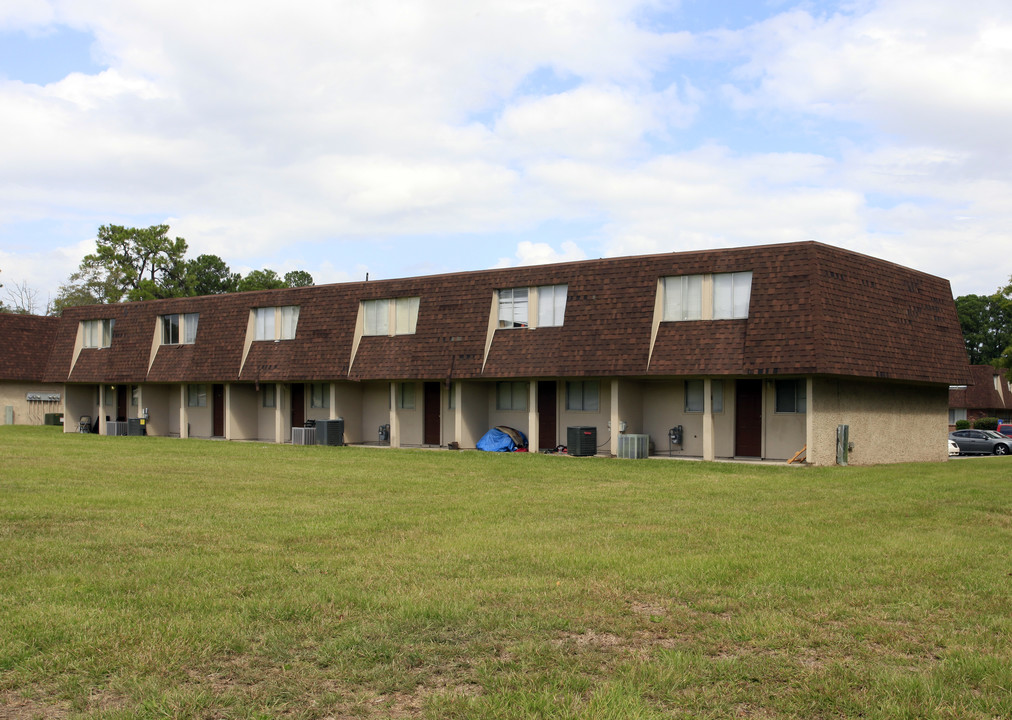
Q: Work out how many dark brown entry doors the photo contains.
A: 6